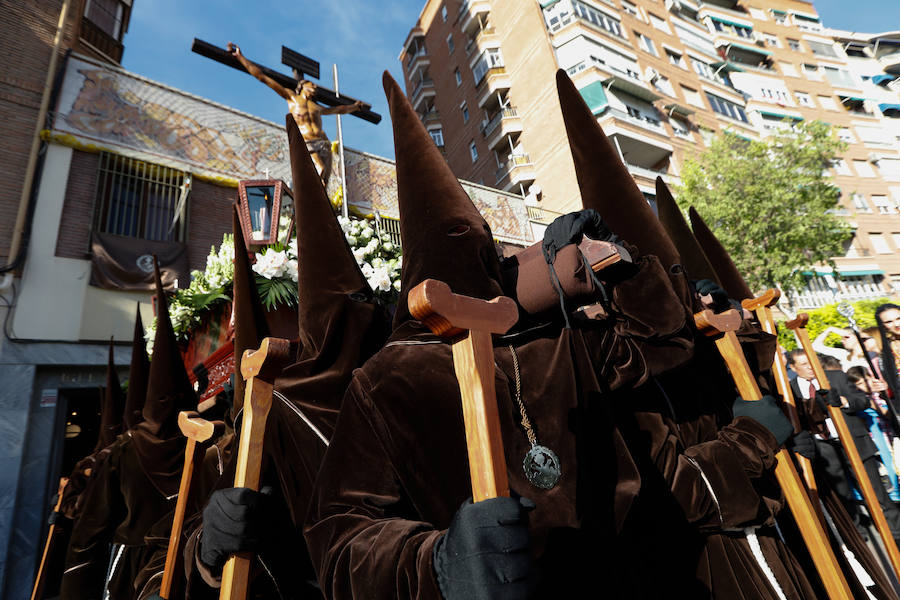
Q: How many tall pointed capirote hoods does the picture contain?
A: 9